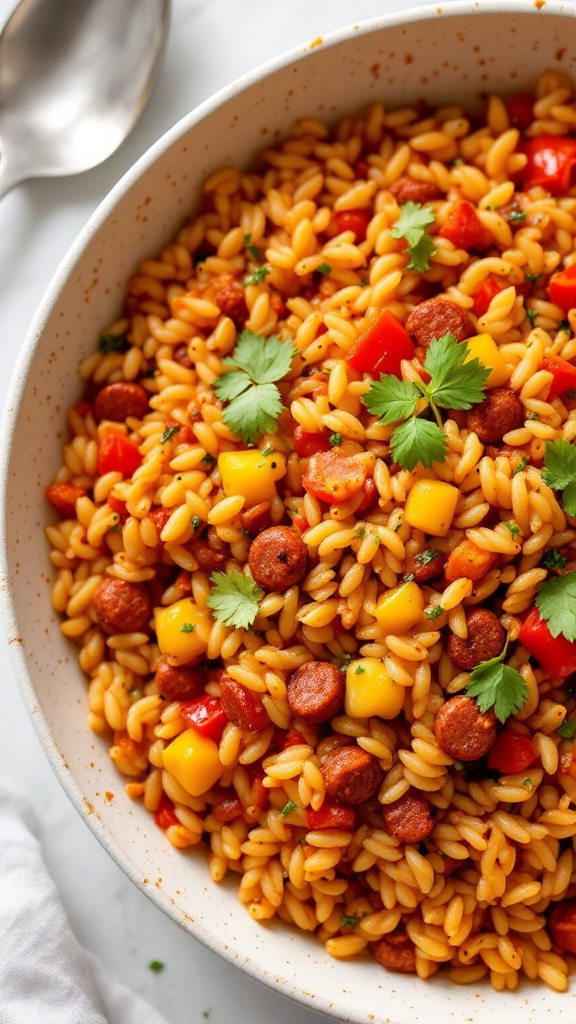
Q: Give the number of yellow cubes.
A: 7